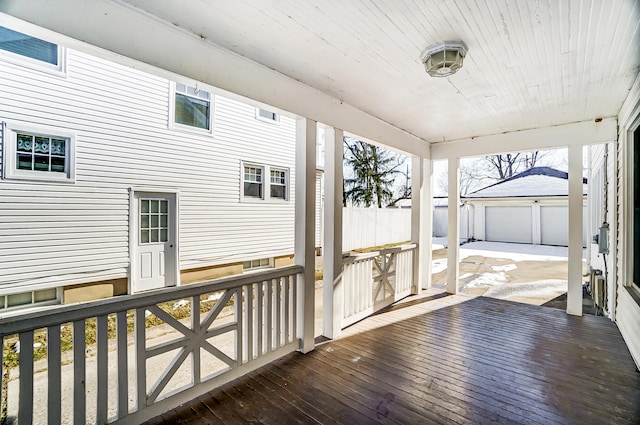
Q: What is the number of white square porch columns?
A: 6